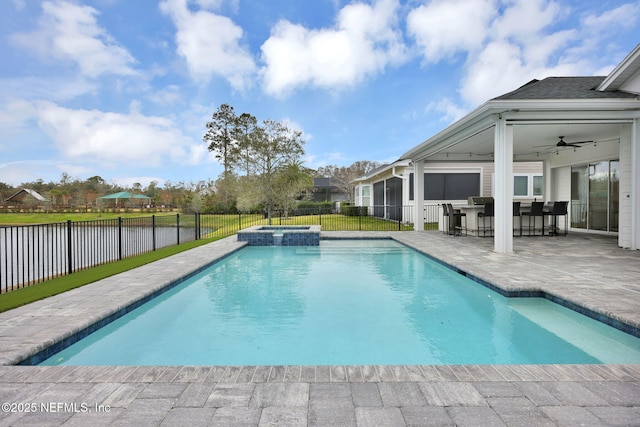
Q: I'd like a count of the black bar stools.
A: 6